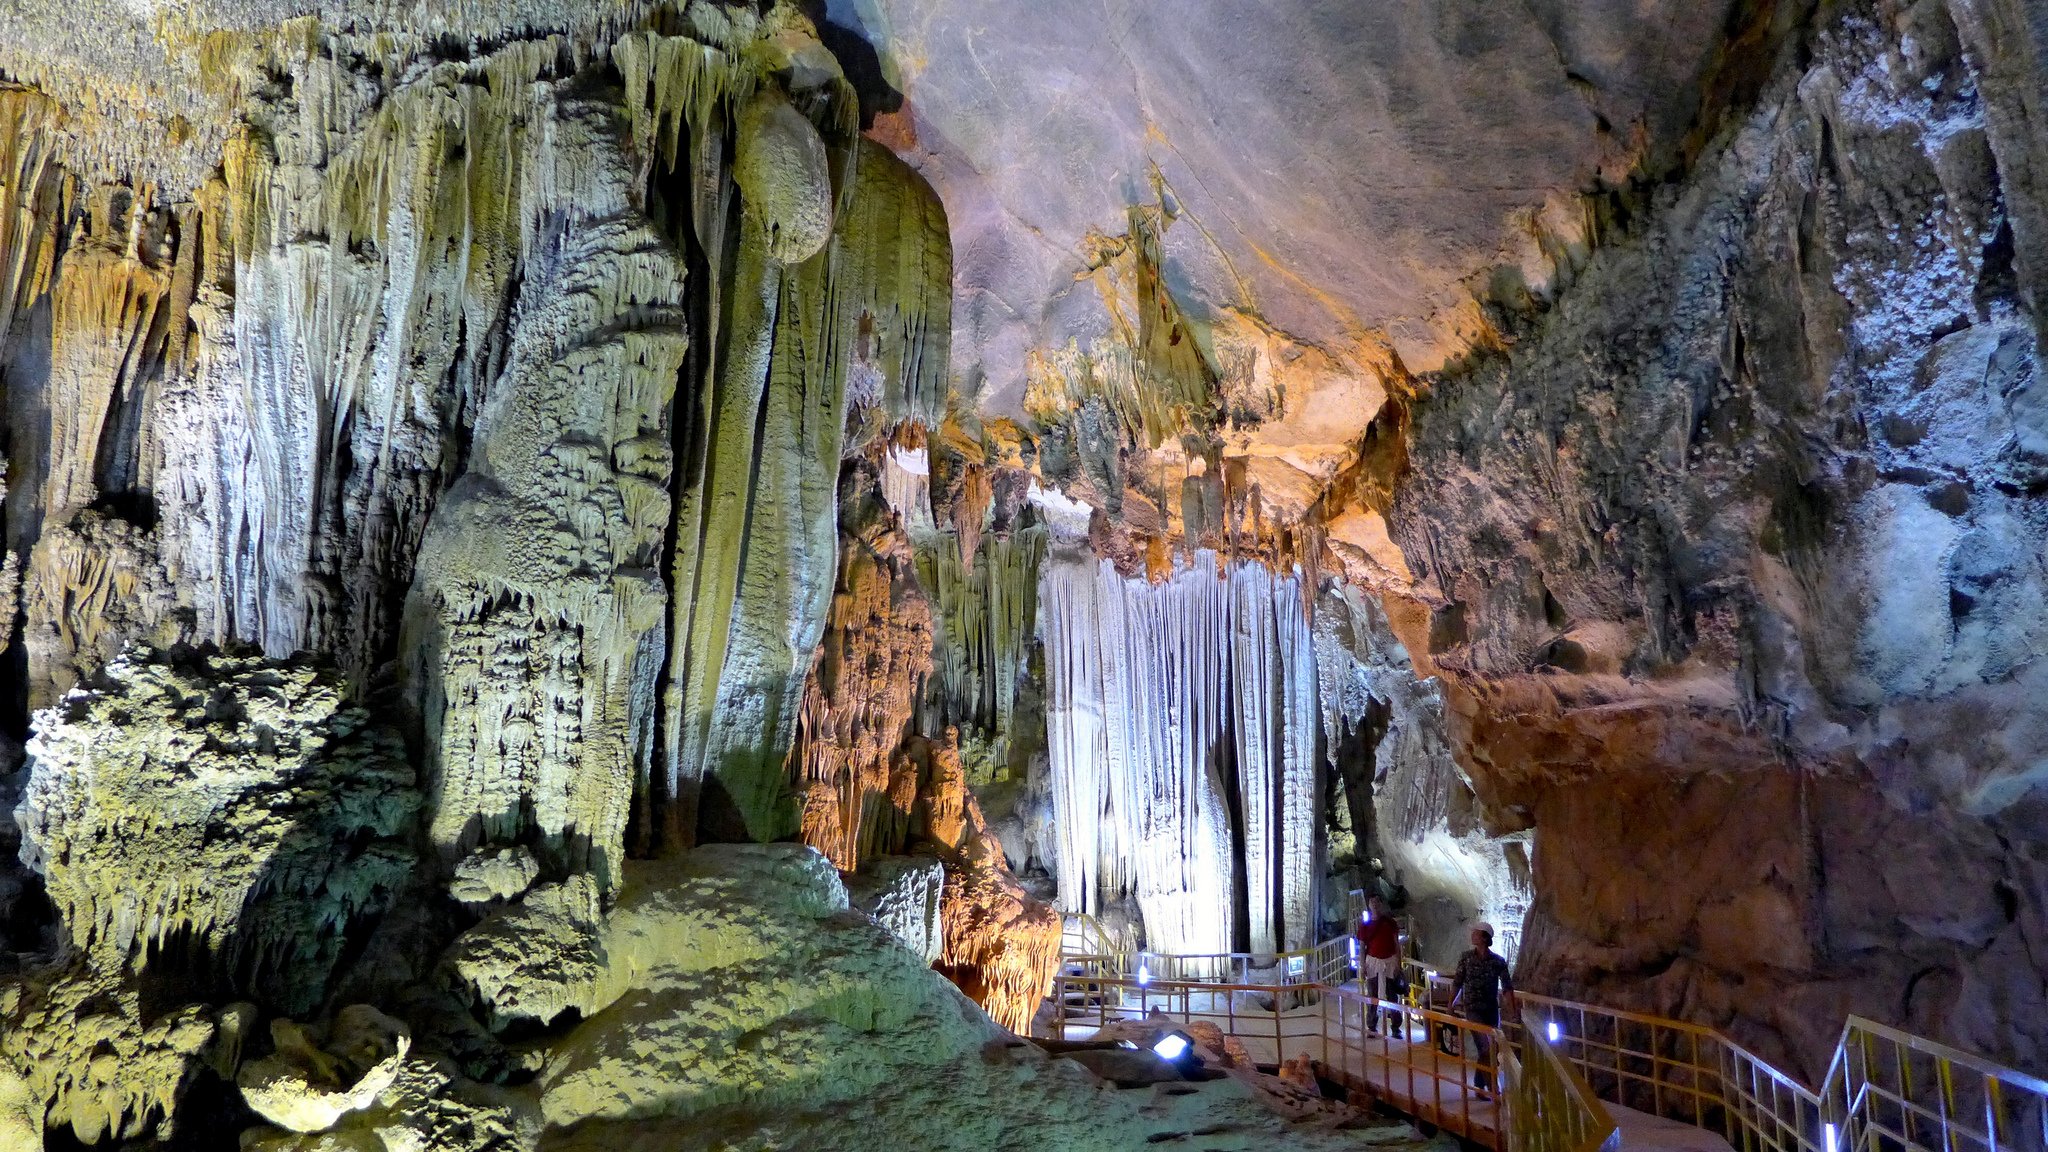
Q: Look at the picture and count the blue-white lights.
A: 6